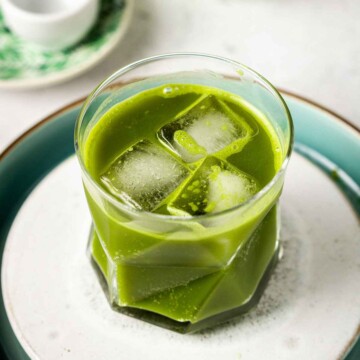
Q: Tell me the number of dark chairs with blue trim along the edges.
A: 0